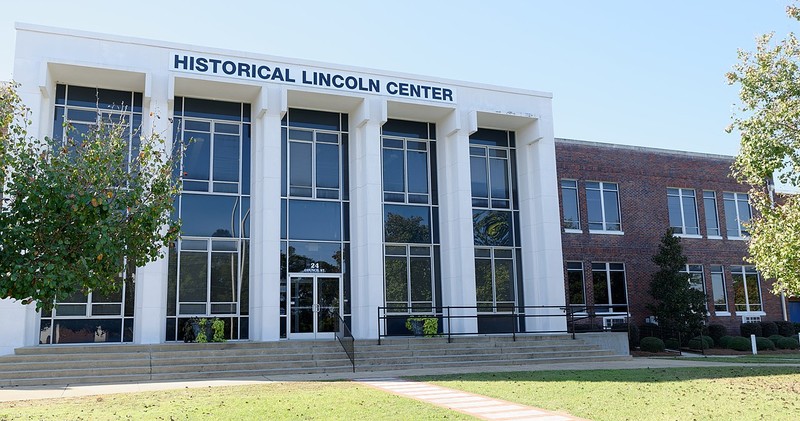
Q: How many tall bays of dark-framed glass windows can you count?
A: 5